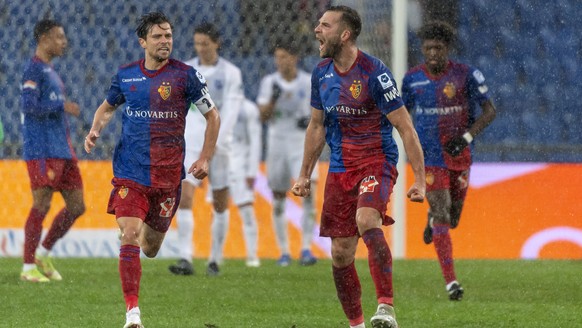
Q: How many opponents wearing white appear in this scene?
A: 3